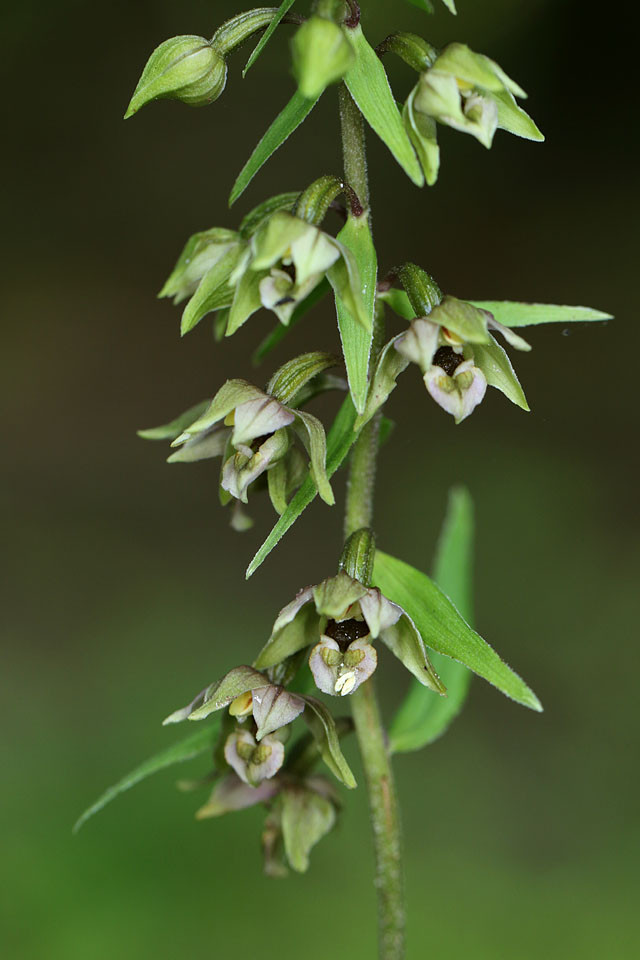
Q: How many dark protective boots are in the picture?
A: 0